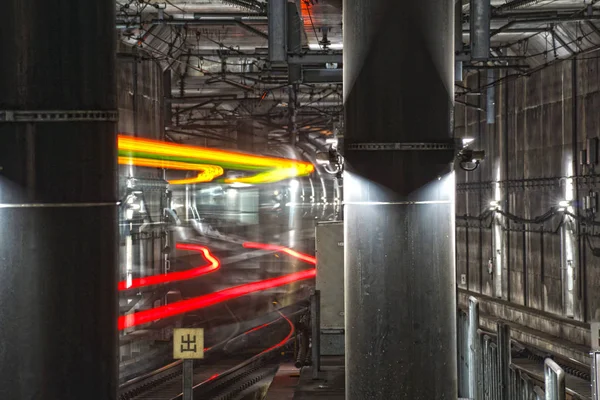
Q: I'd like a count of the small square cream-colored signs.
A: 1